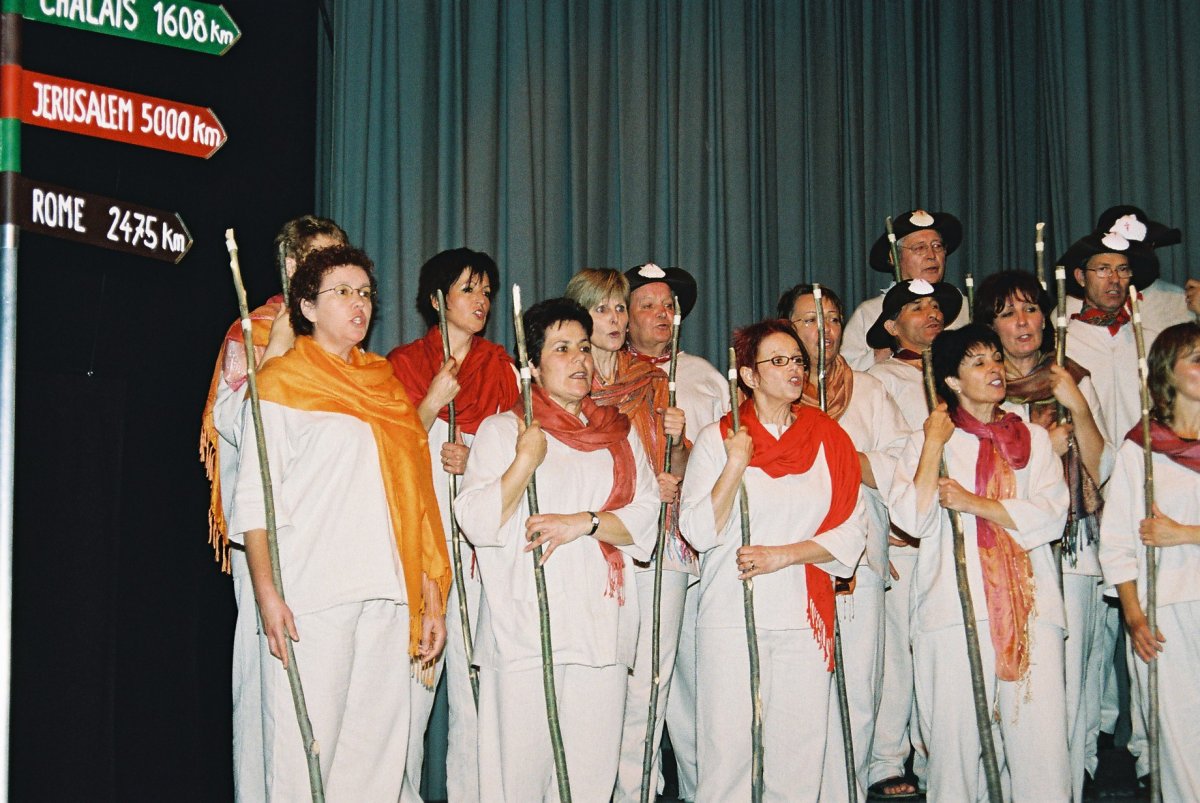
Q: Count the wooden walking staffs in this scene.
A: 13